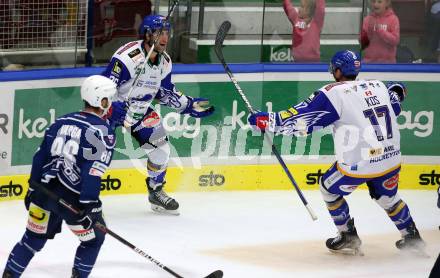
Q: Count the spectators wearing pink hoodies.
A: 2